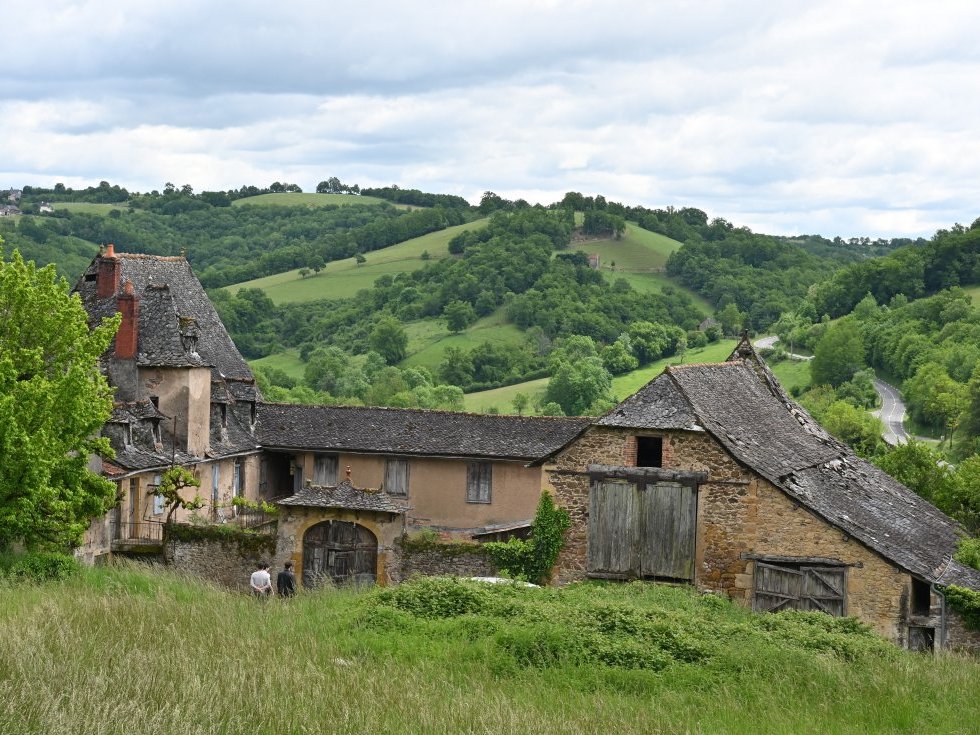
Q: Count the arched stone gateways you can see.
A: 1